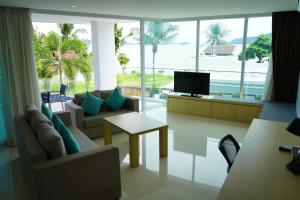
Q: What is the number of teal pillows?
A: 4